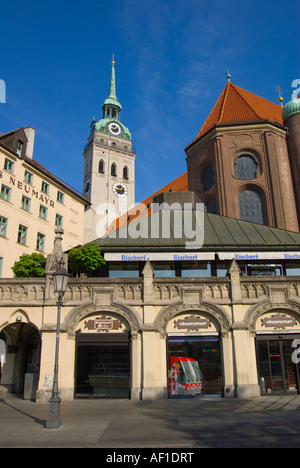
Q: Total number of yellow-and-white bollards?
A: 0